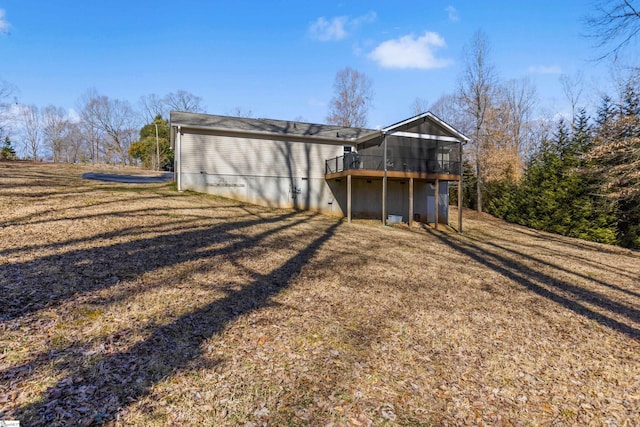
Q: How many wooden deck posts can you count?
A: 5